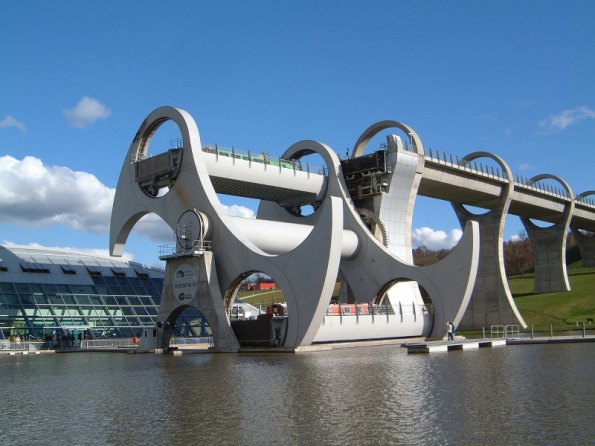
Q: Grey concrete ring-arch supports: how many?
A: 4